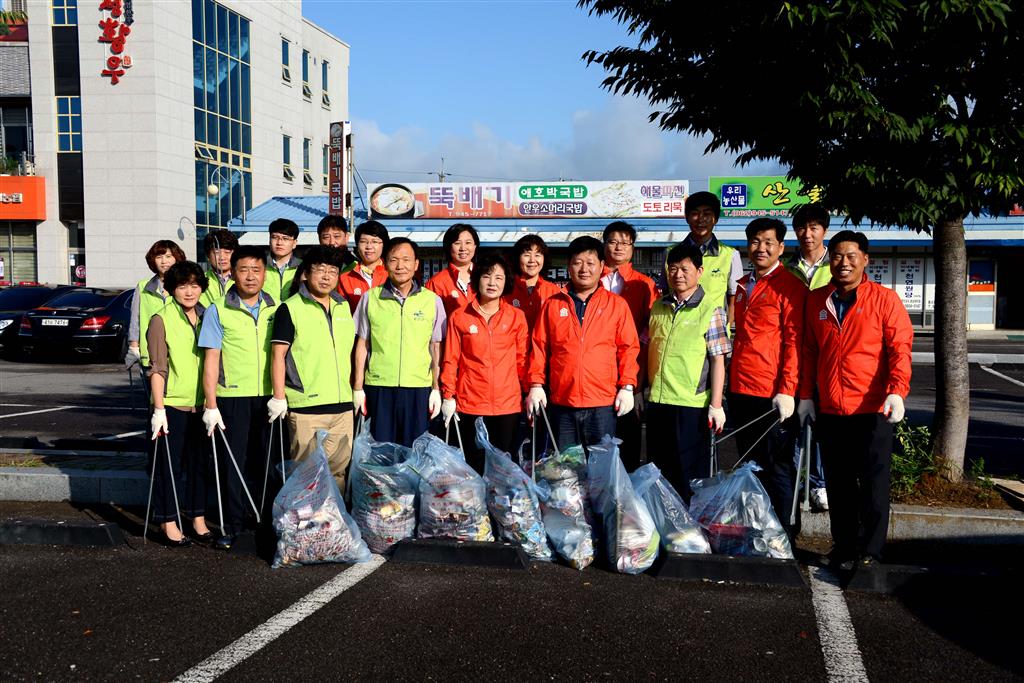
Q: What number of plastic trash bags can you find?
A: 8